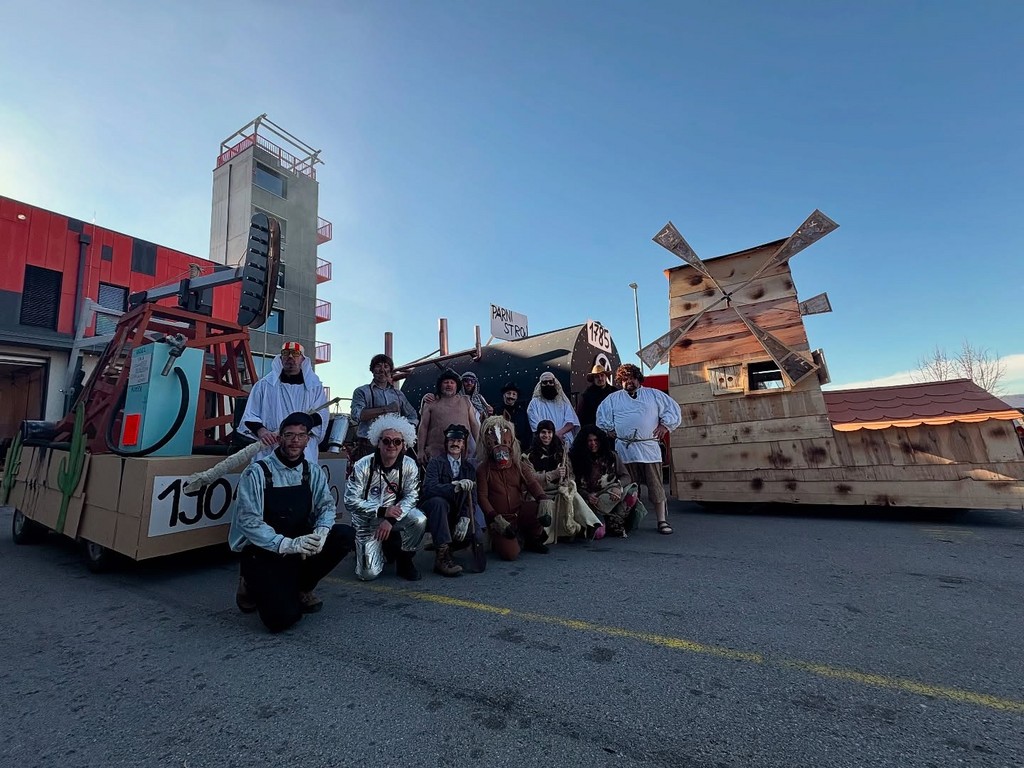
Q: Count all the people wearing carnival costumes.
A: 14